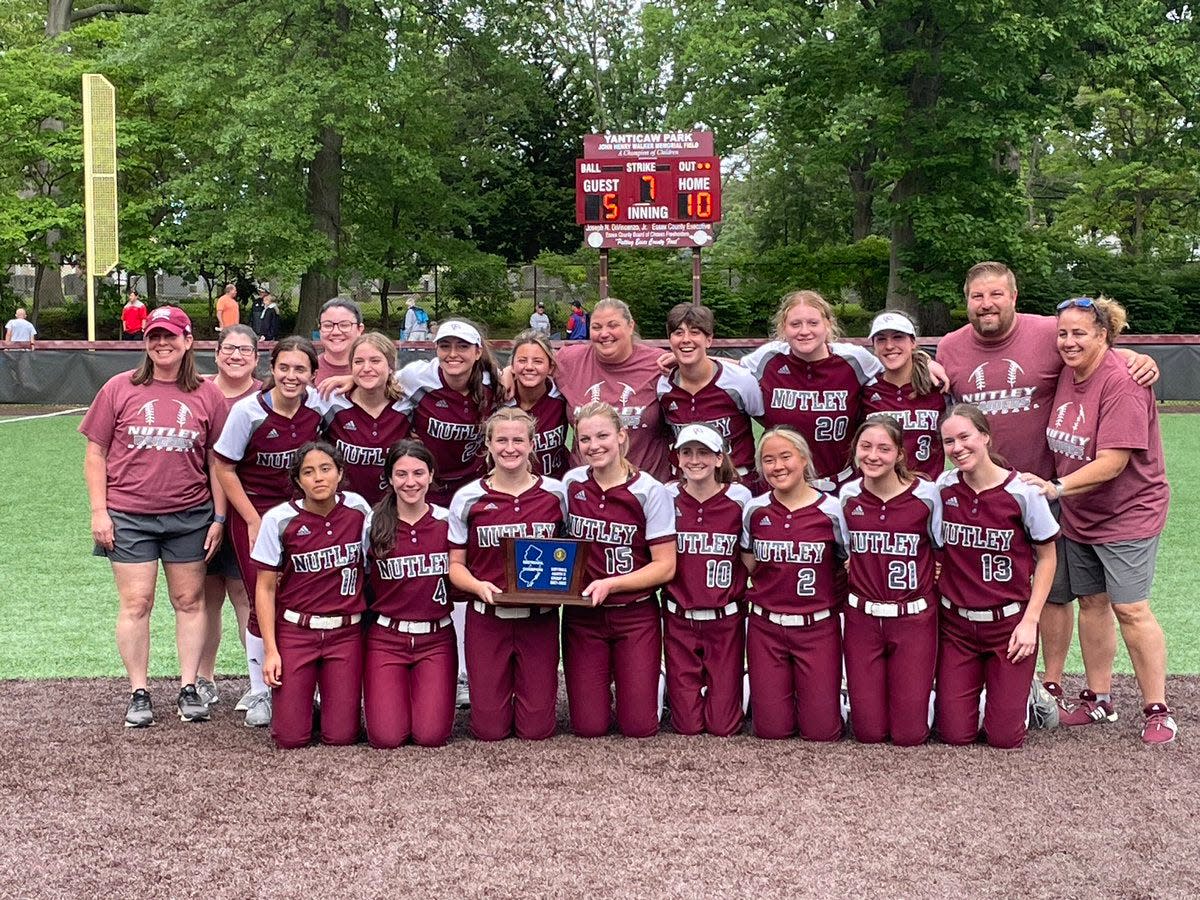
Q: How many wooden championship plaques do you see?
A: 1